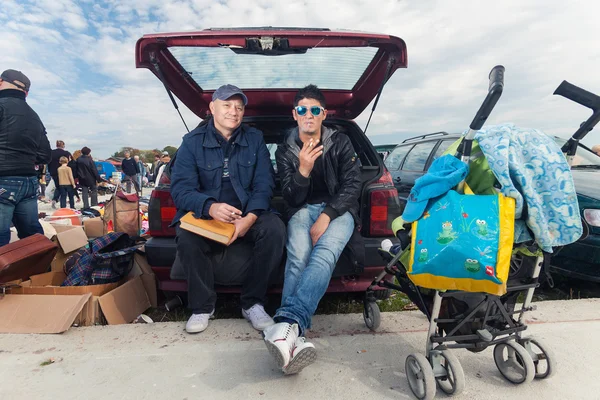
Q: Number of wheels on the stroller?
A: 5